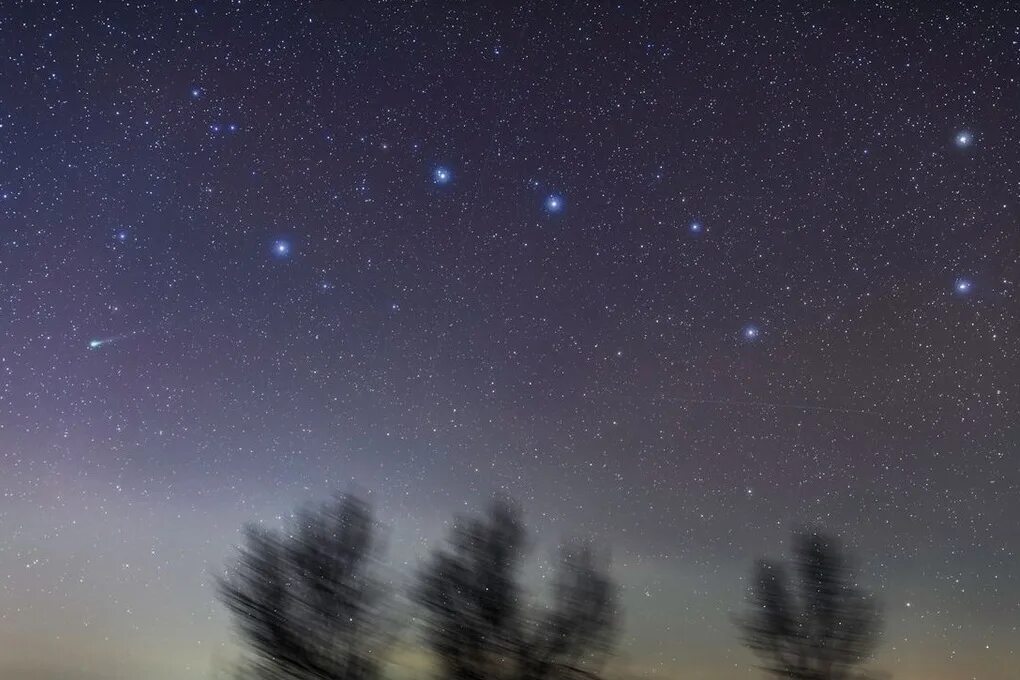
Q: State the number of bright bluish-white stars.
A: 7